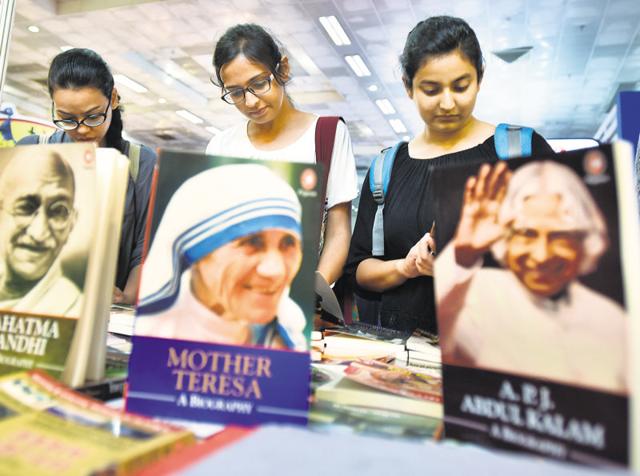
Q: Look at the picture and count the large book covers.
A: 3